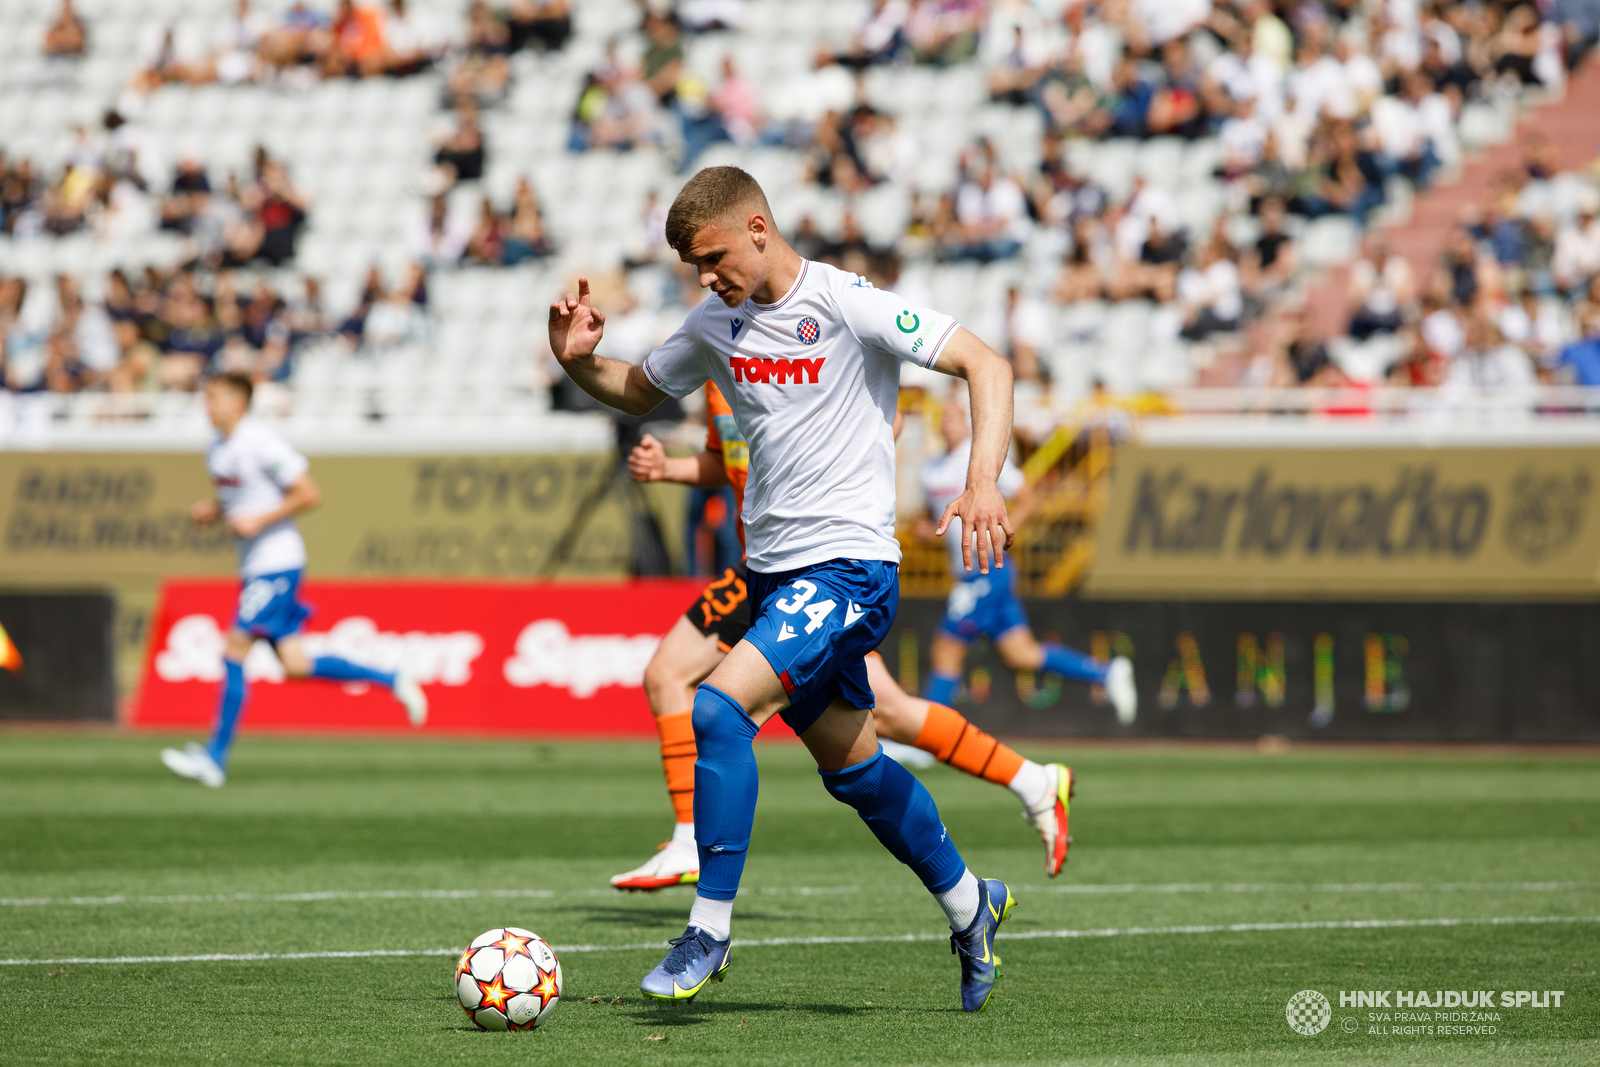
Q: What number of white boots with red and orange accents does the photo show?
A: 2